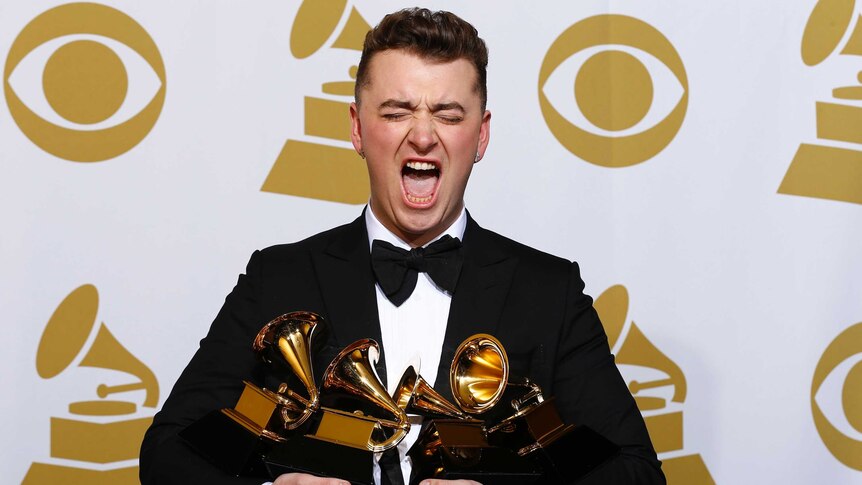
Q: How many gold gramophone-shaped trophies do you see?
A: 4